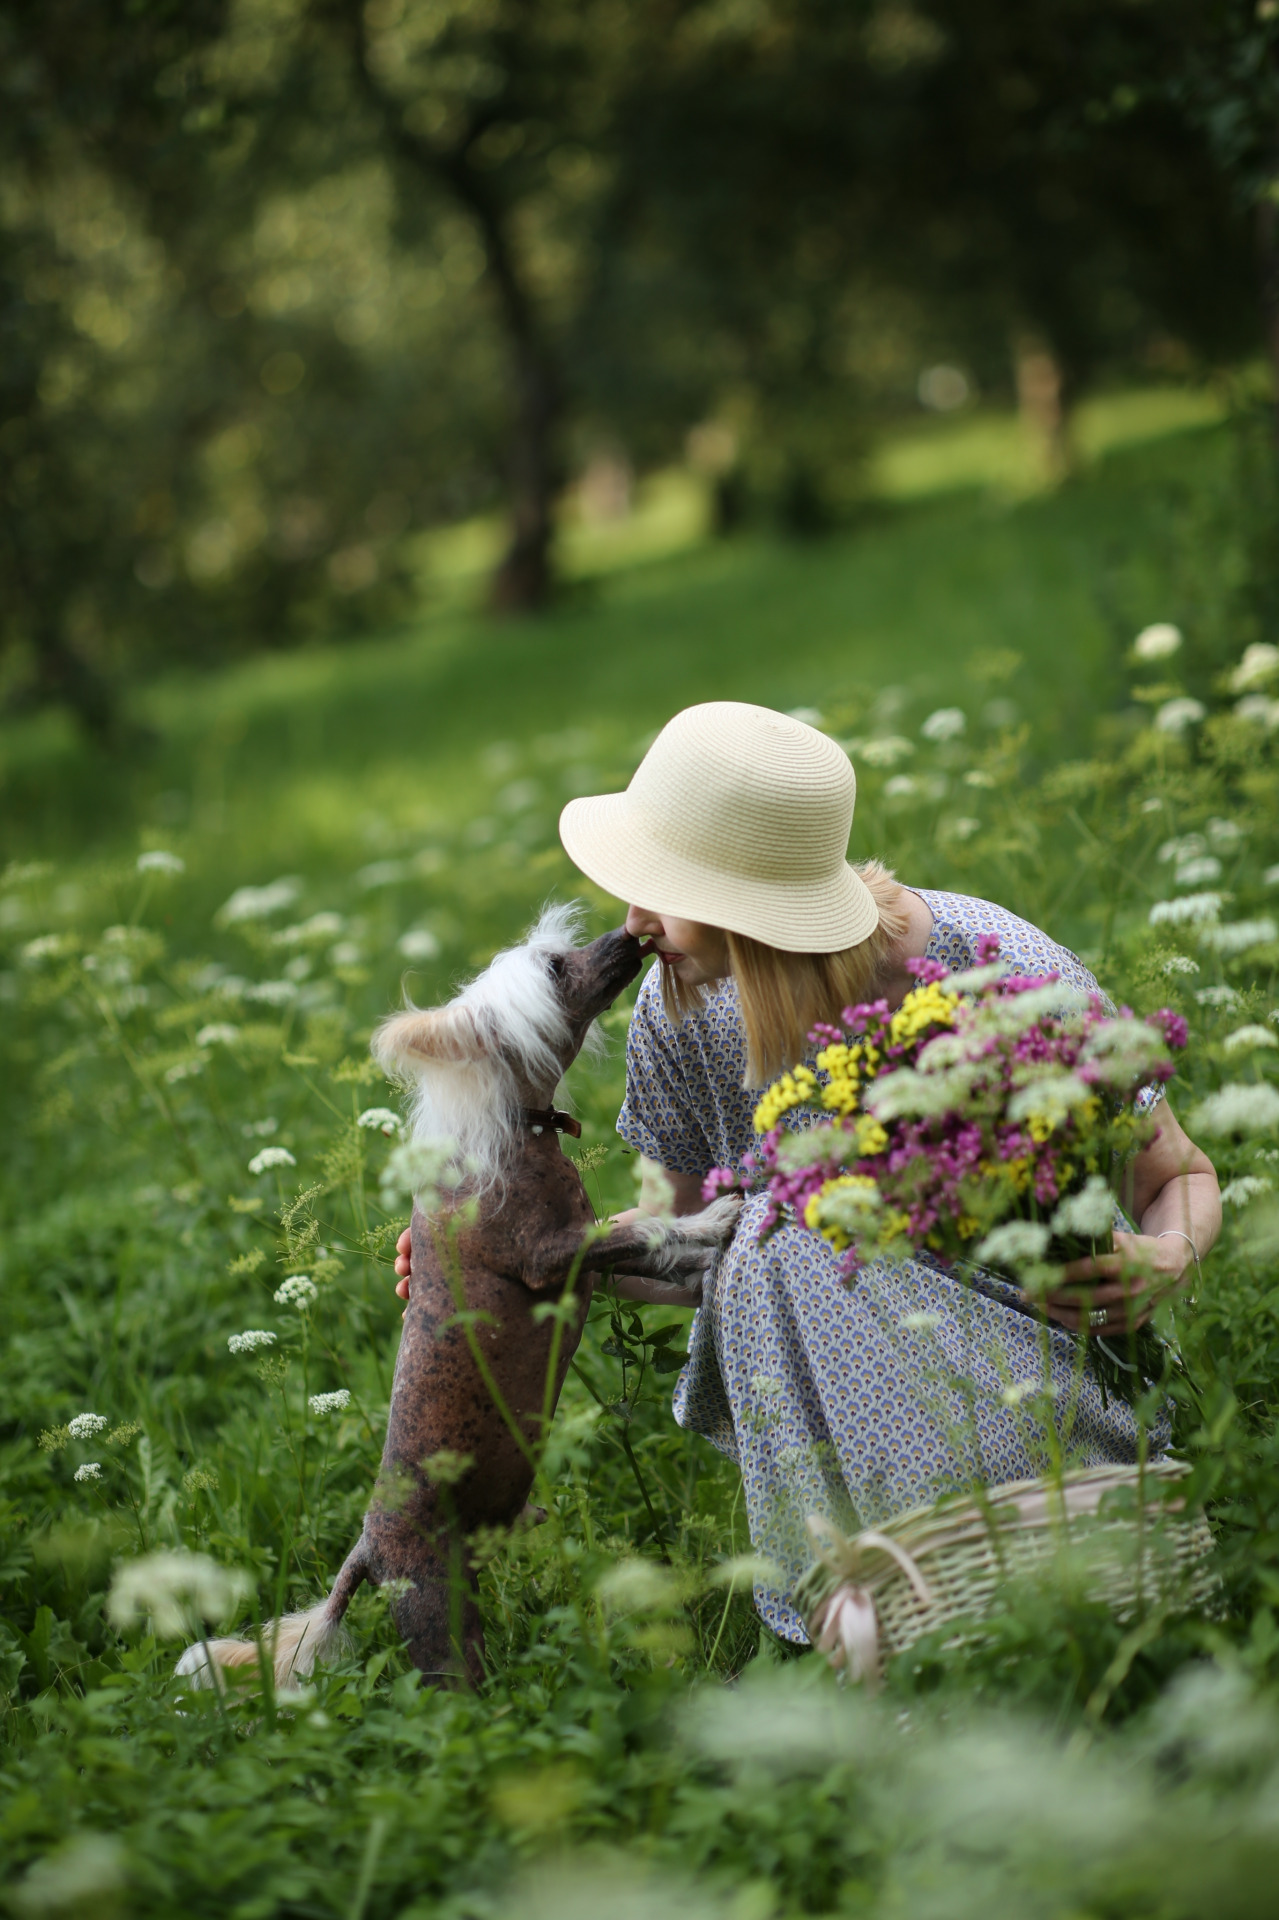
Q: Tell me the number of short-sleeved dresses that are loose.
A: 1